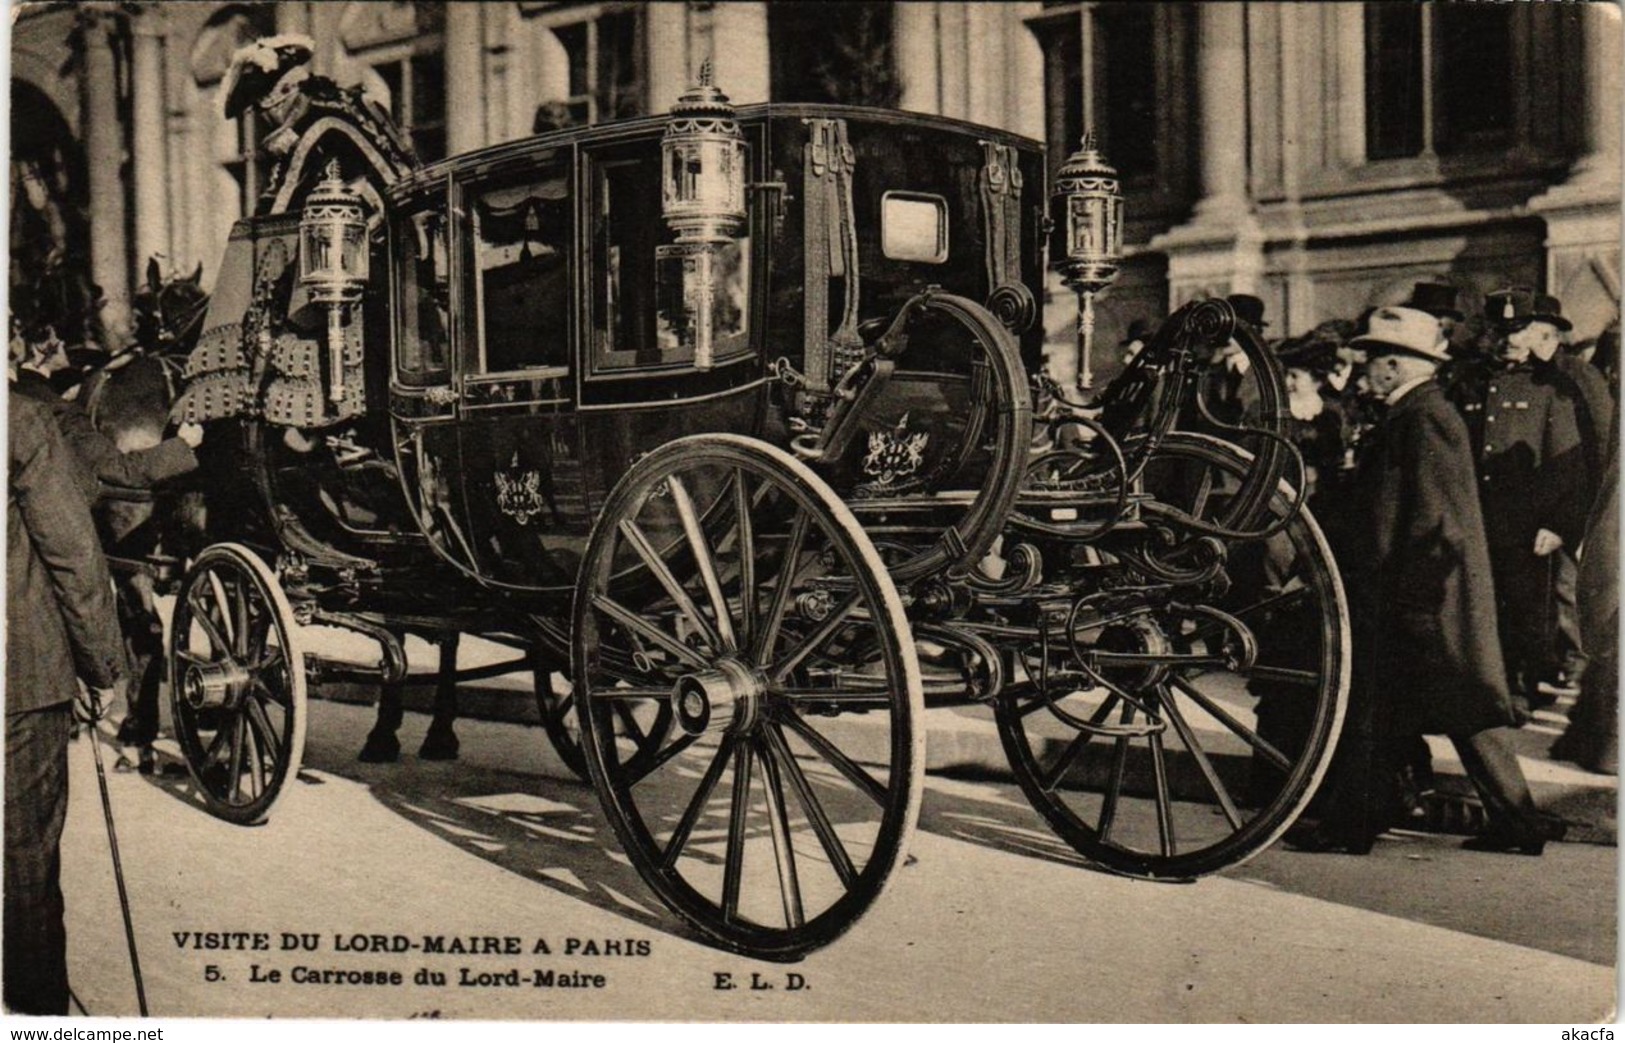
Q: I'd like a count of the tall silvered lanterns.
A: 3